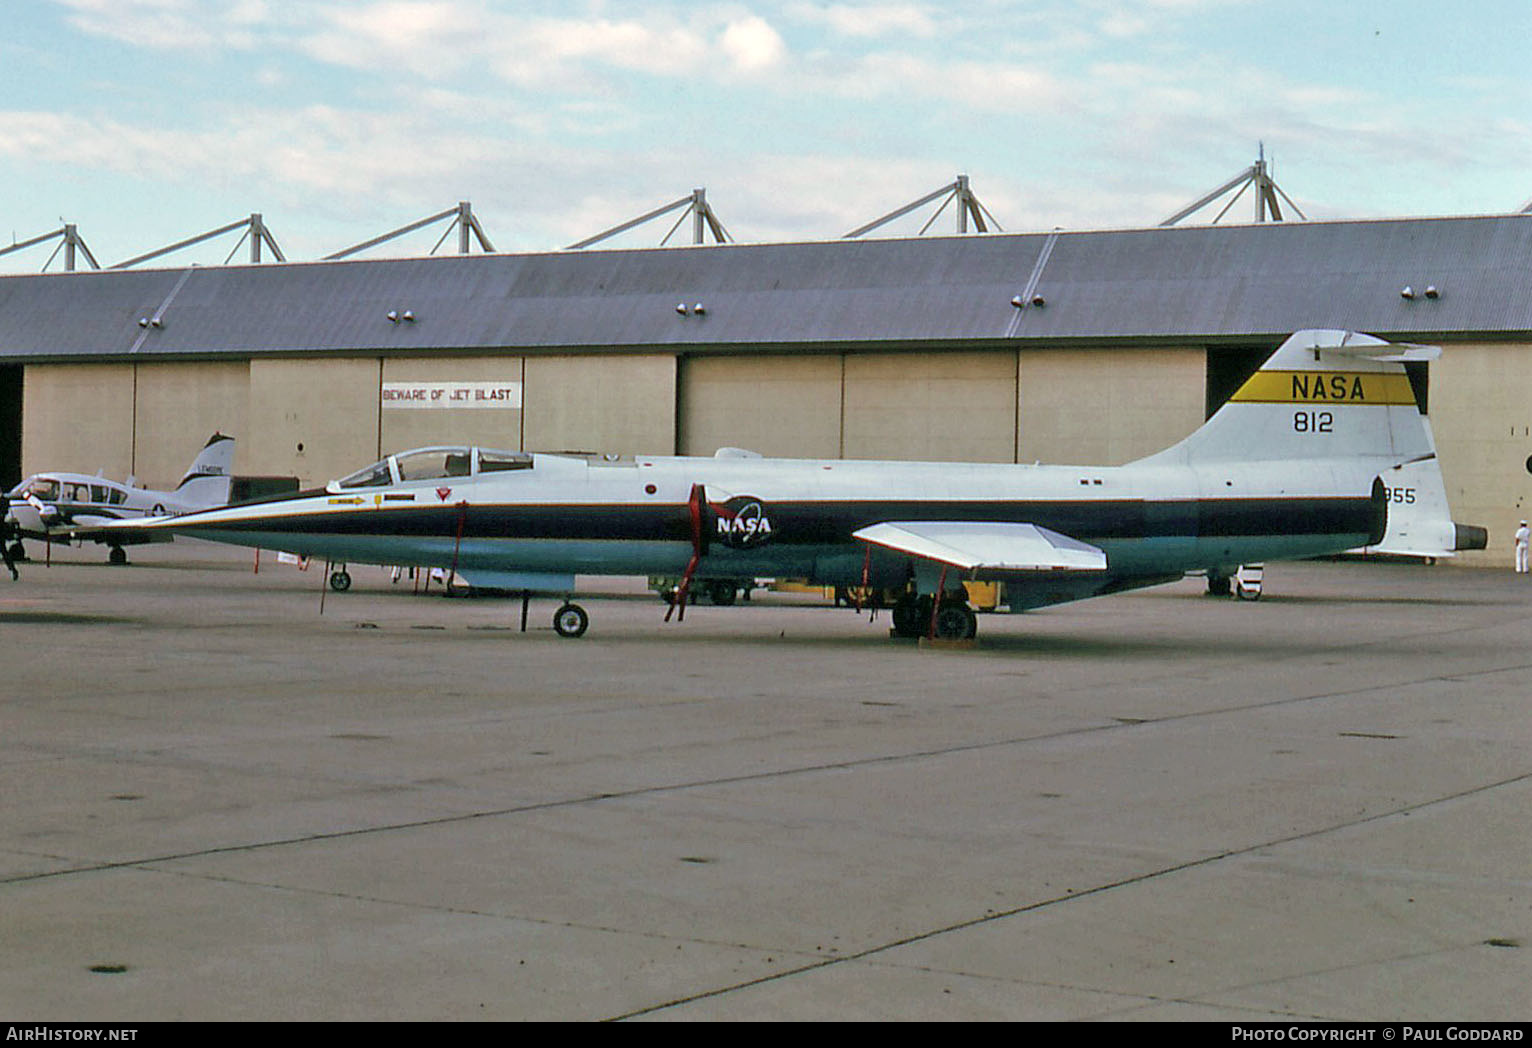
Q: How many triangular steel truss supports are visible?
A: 6